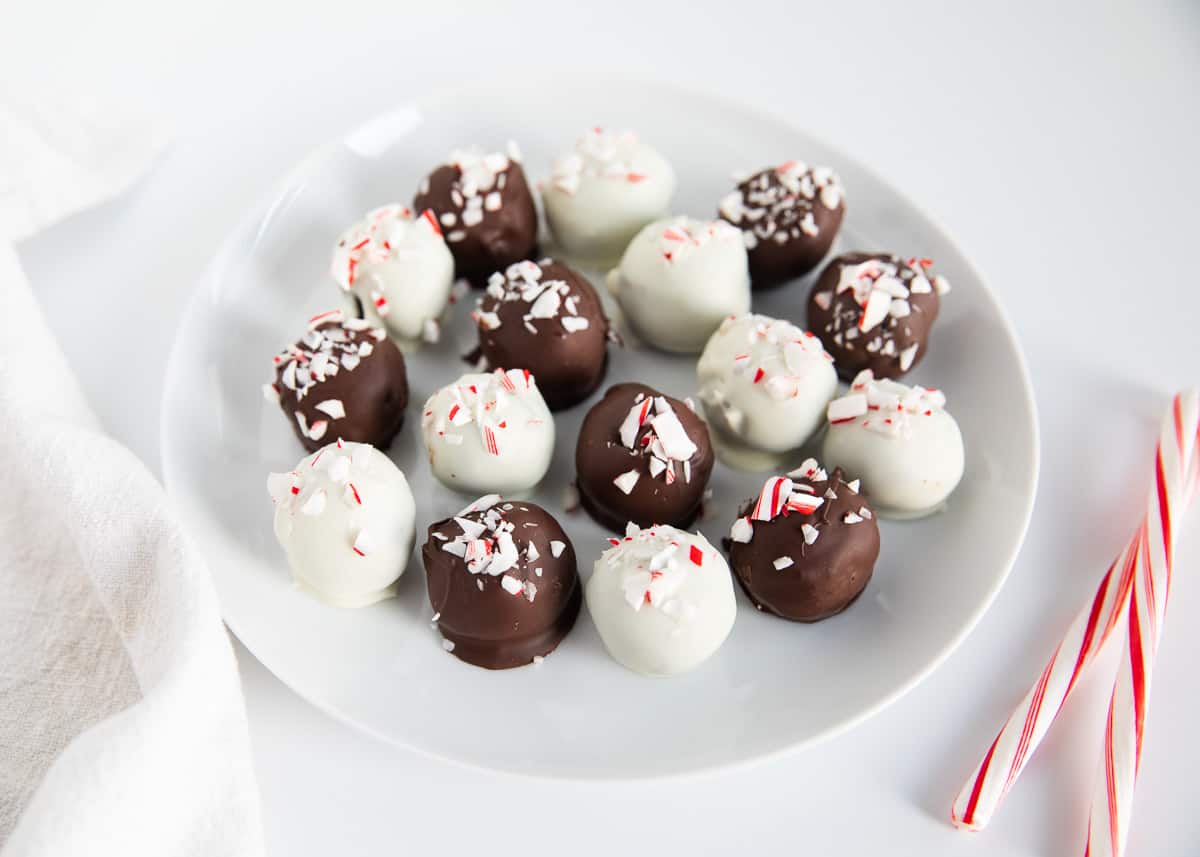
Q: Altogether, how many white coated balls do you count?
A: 8